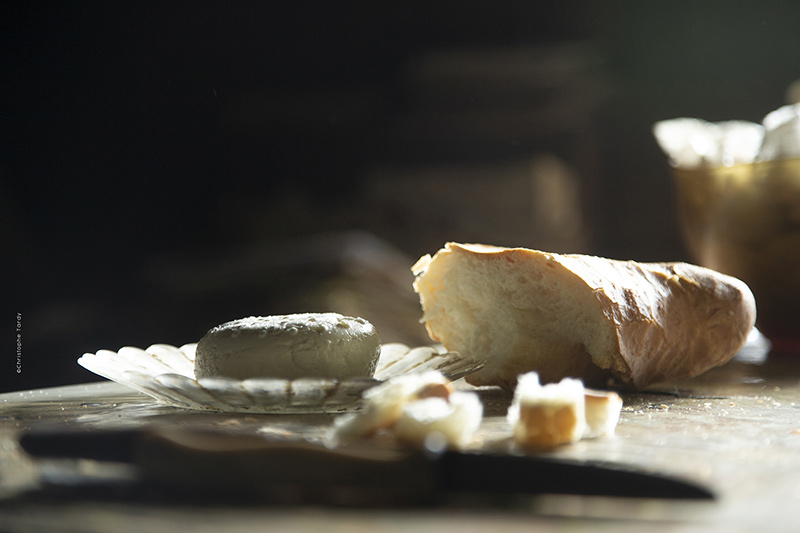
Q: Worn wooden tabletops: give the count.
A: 1